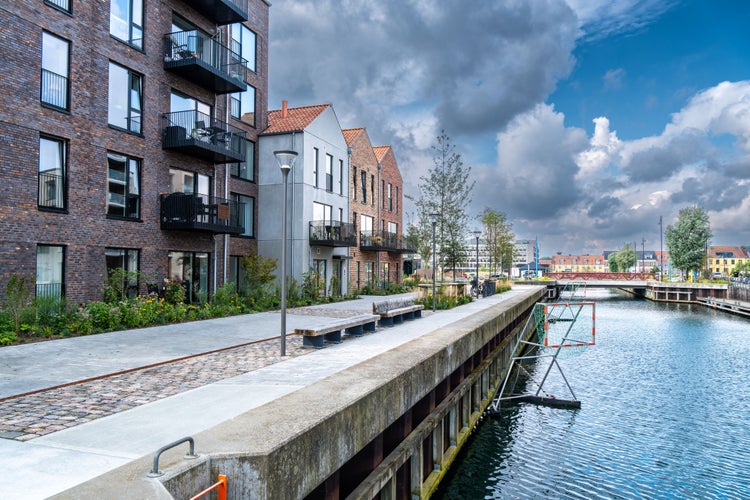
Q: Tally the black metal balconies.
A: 7